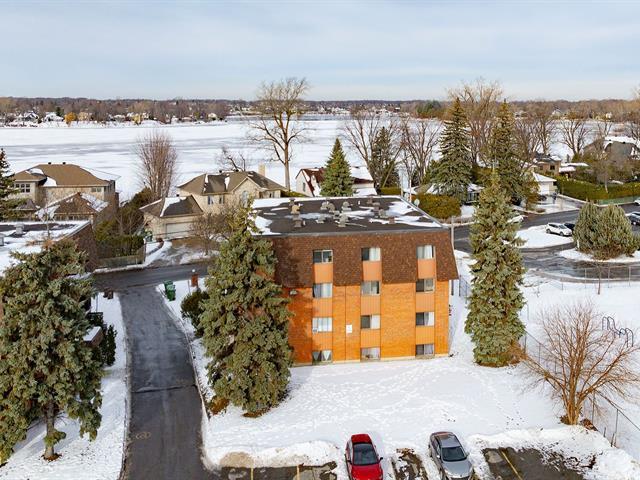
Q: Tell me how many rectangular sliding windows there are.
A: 12